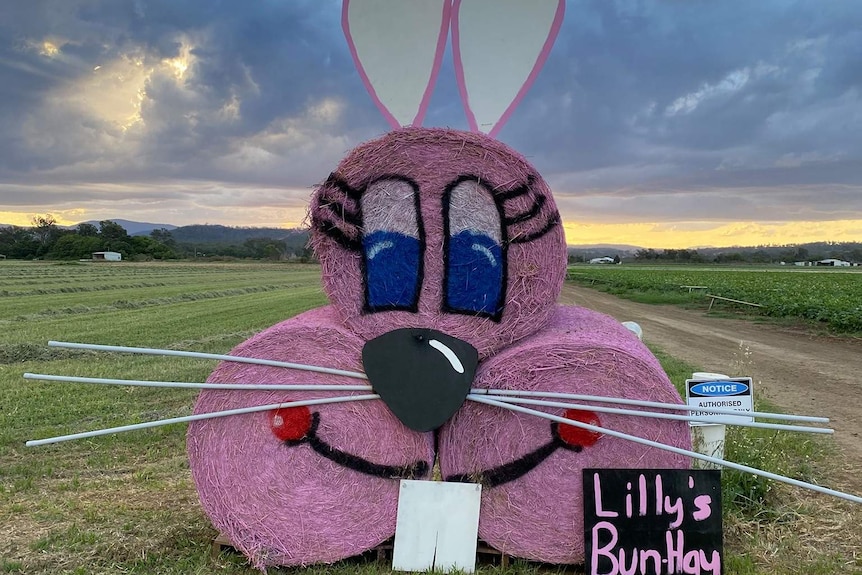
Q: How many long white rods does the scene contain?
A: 6